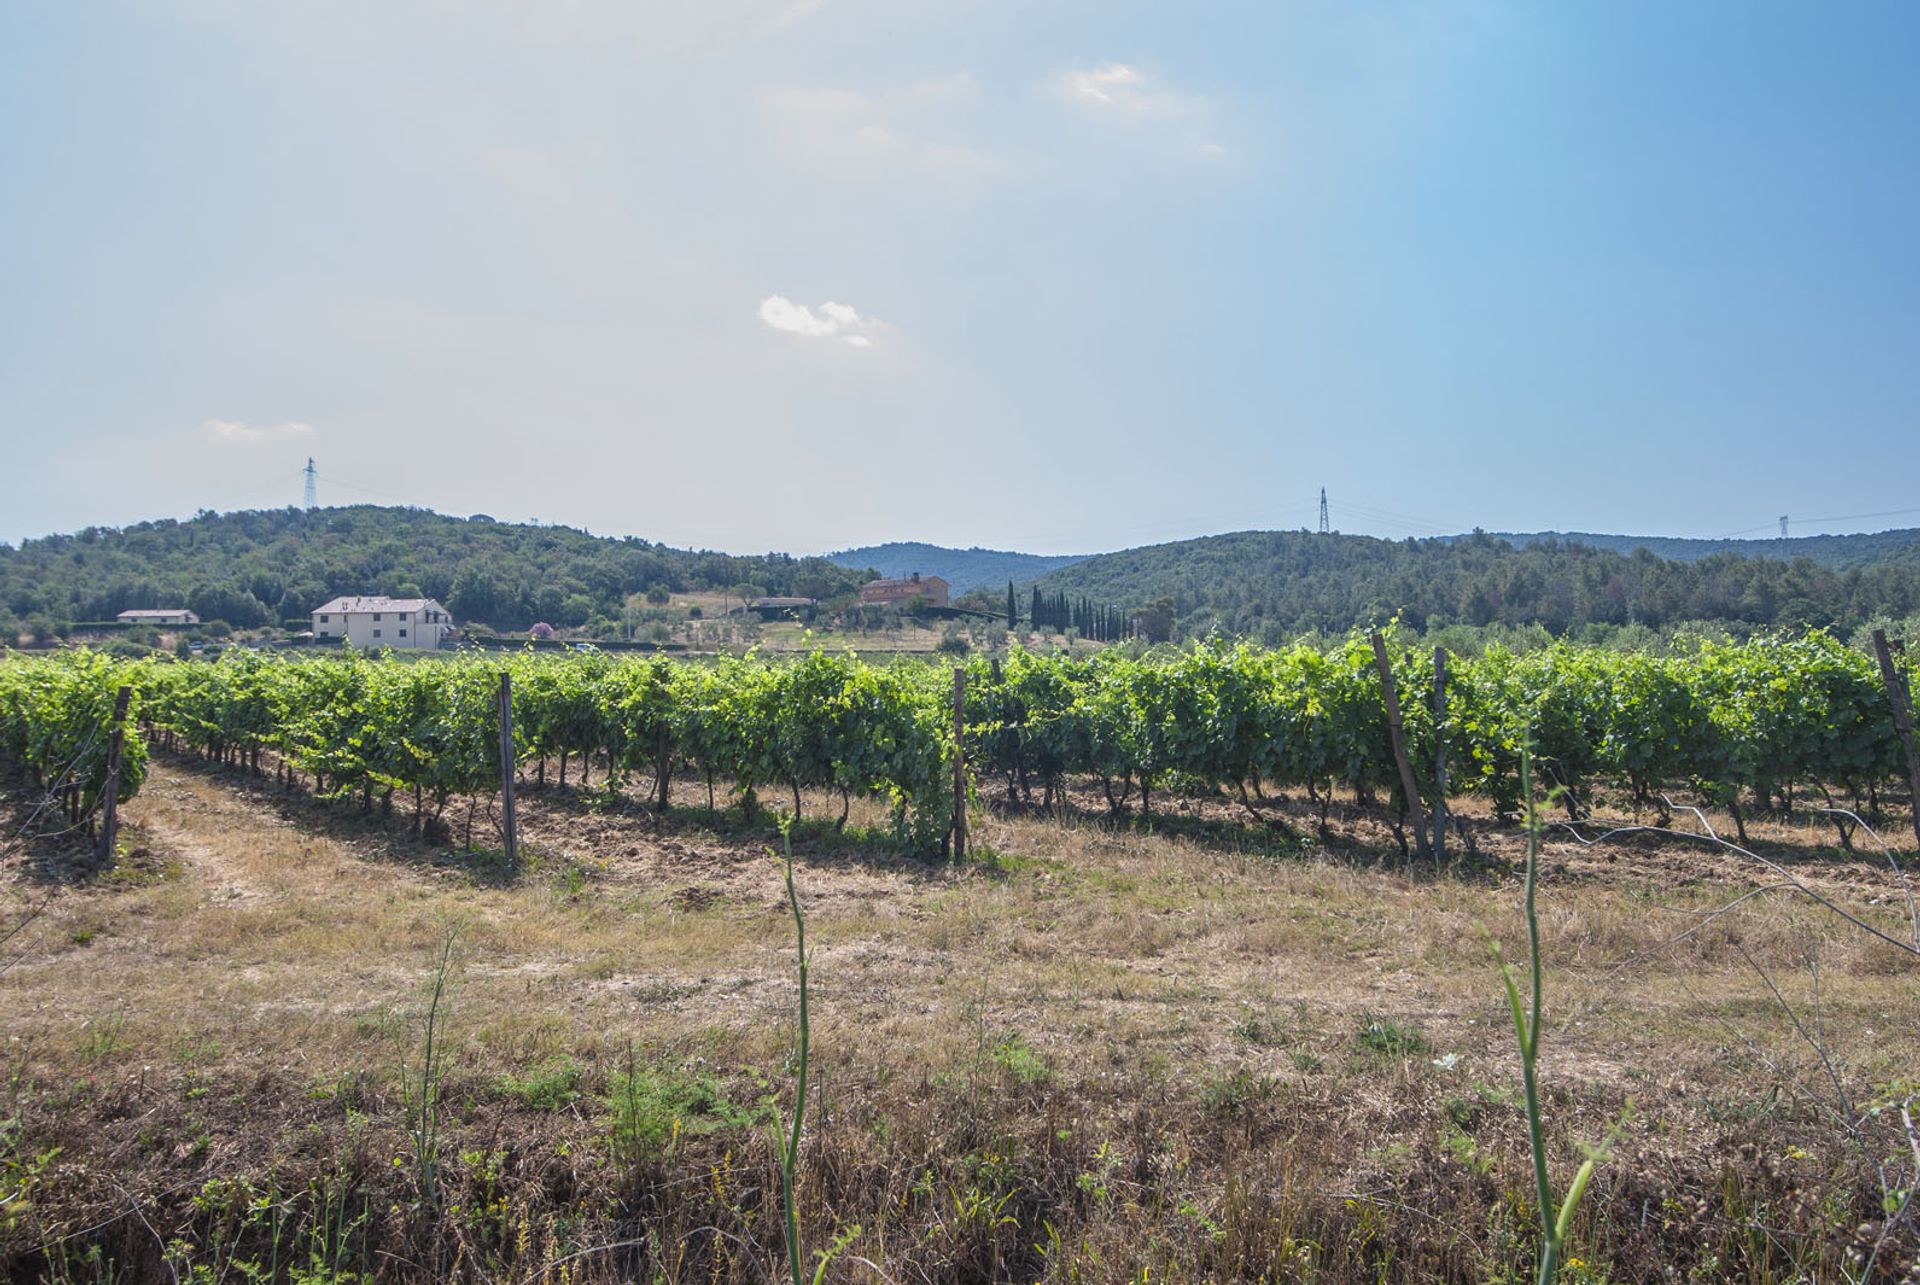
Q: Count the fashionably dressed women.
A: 0